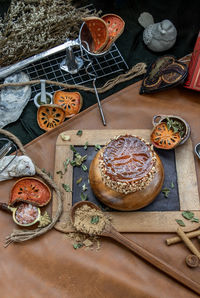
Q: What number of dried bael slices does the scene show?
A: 6